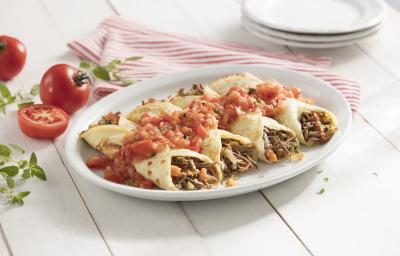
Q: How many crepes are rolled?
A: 4